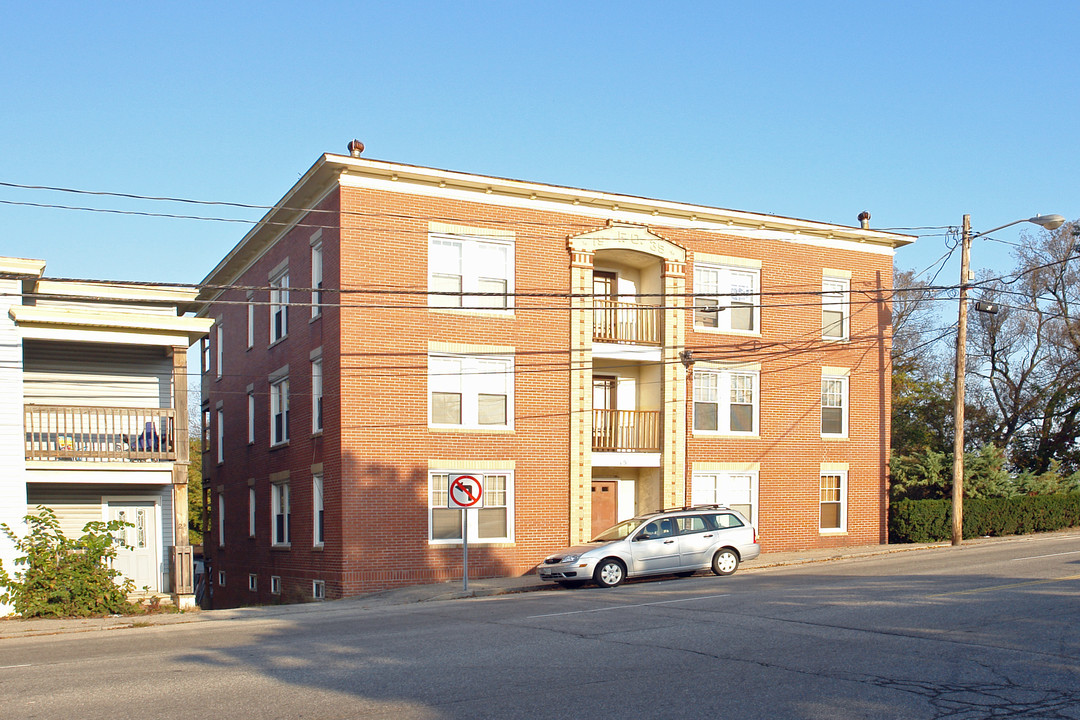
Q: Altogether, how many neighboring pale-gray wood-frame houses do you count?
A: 1